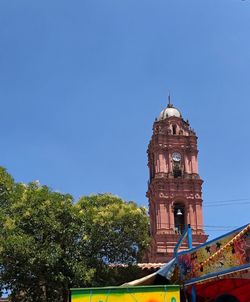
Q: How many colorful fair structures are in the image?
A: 2